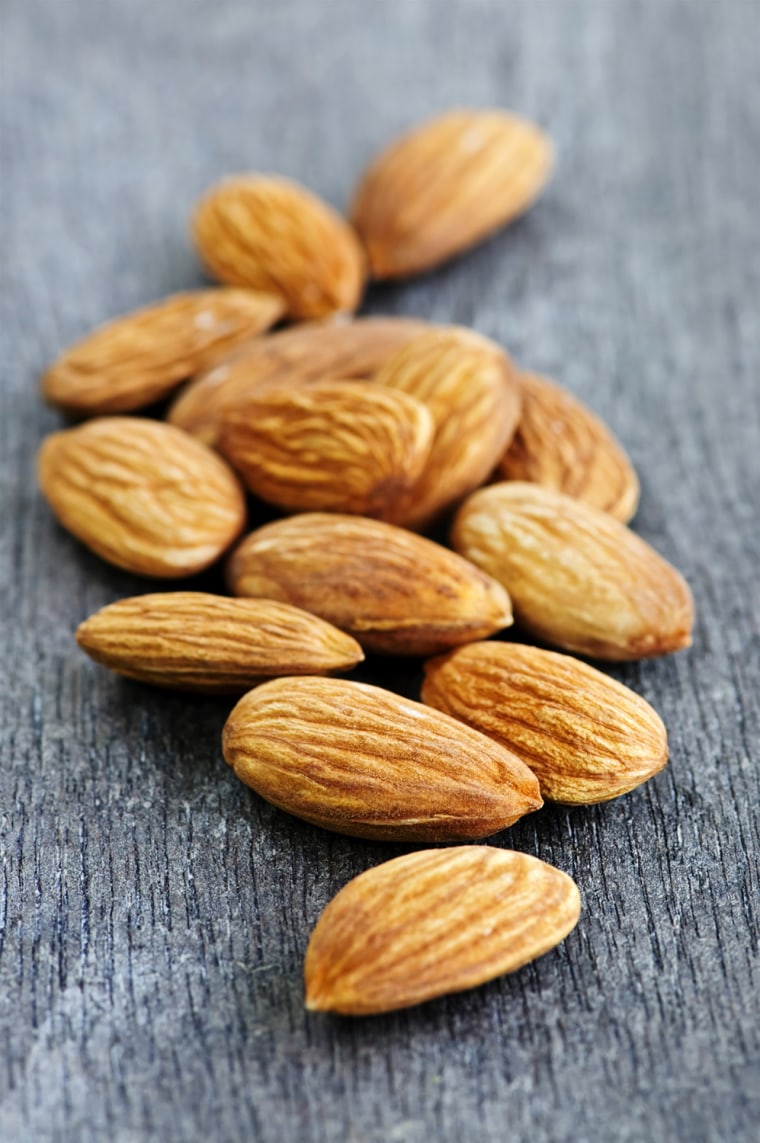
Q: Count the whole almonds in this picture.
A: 14